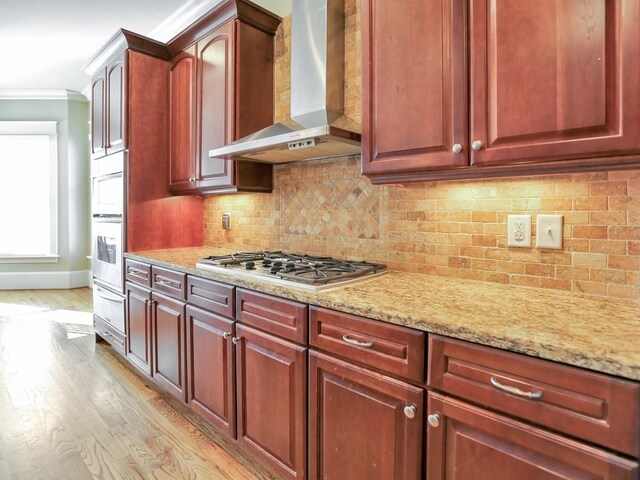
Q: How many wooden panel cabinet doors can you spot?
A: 12